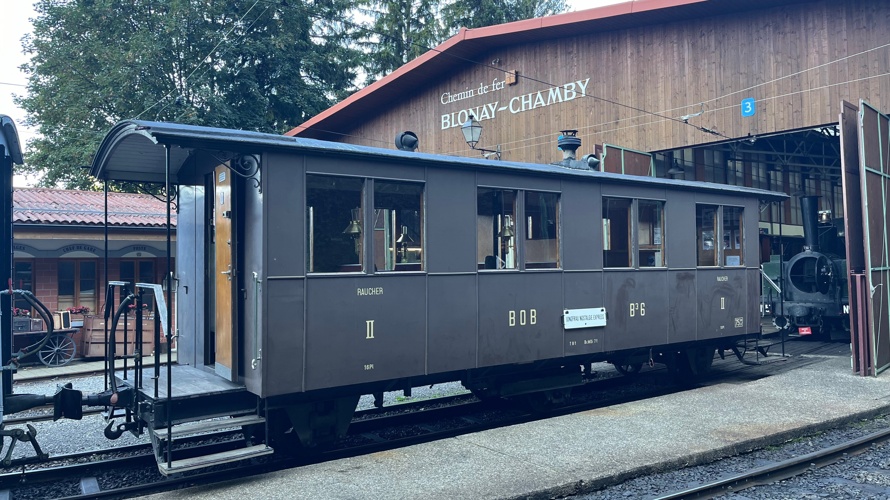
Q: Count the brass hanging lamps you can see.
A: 3